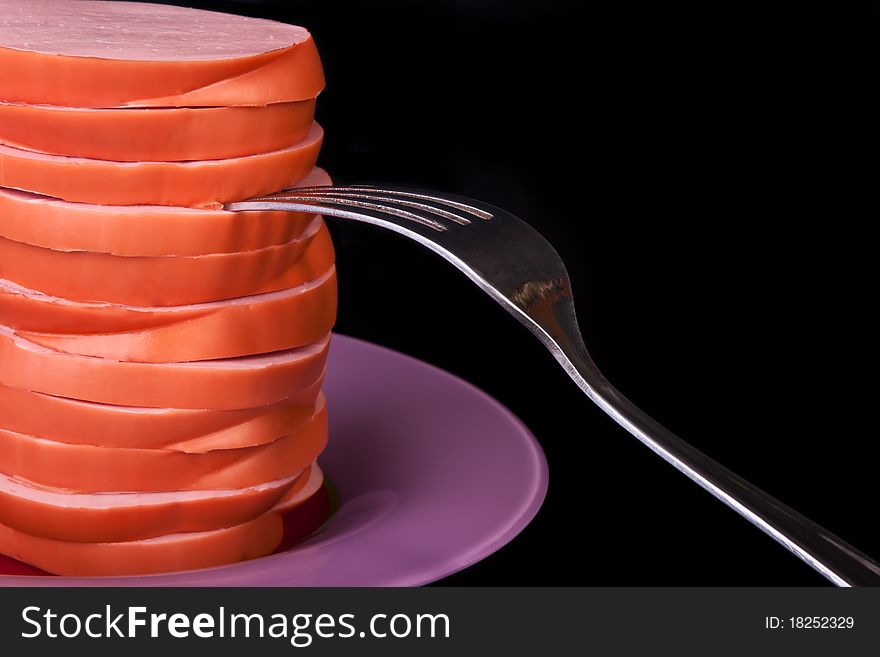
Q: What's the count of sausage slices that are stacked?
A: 11